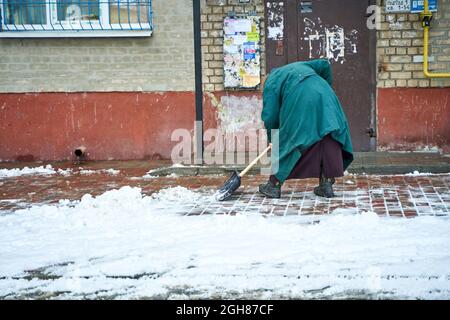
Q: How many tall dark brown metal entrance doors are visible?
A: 1